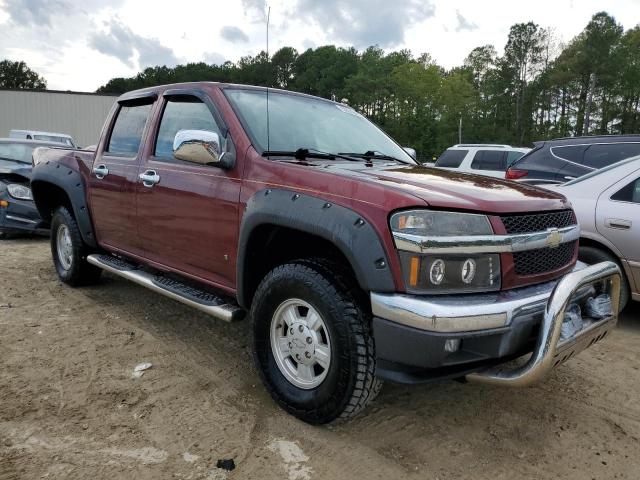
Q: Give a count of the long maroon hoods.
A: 1